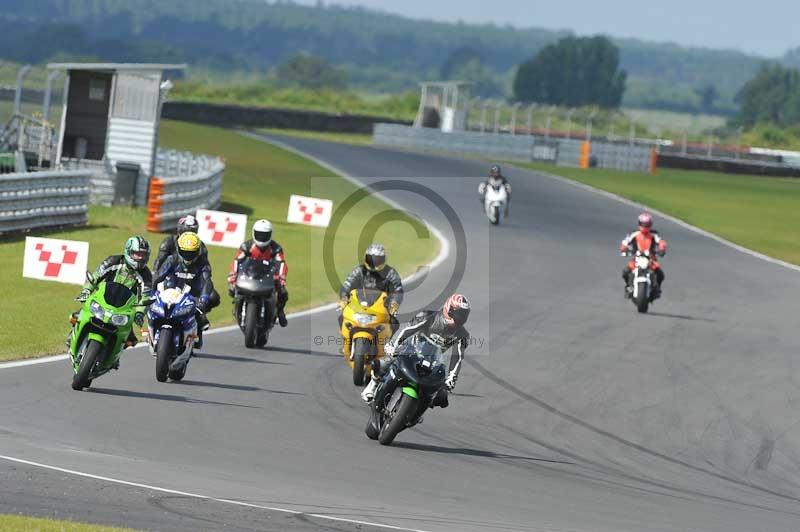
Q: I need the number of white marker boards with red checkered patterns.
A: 3